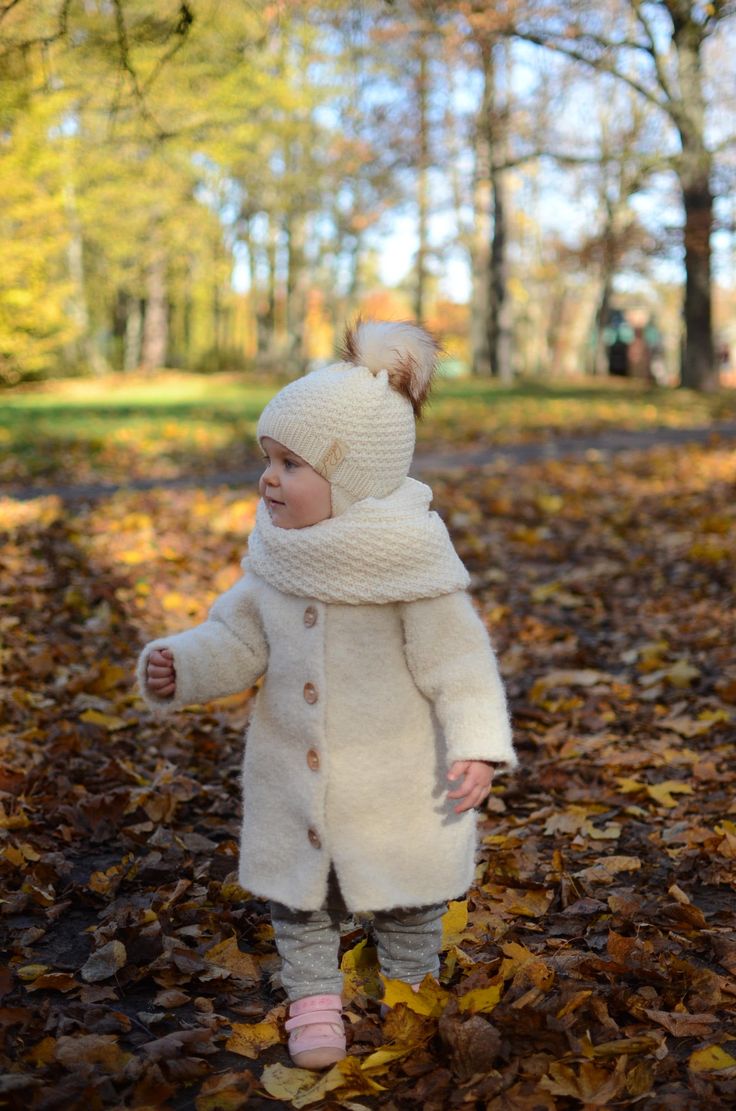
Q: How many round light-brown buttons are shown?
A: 4